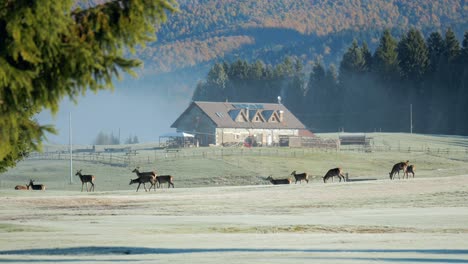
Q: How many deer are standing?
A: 8